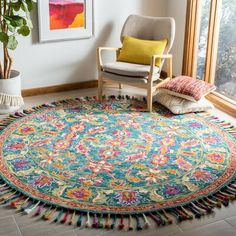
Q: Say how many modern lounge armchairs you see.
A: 1